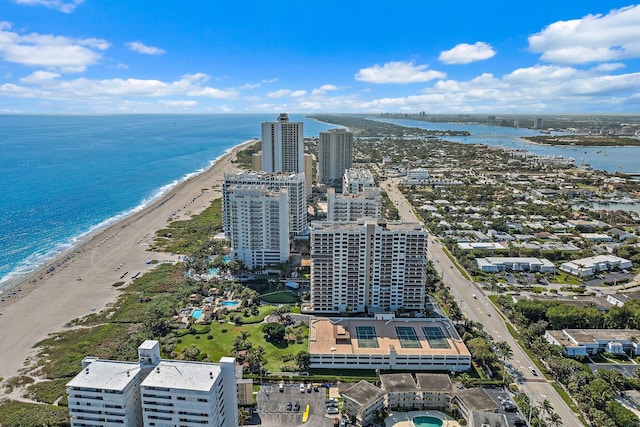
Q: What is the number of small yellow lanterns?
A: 0